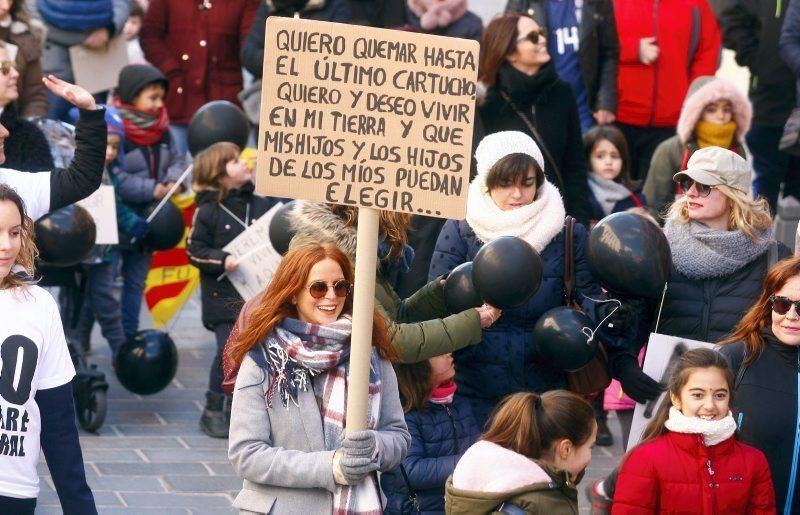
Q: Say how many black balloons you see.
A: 9